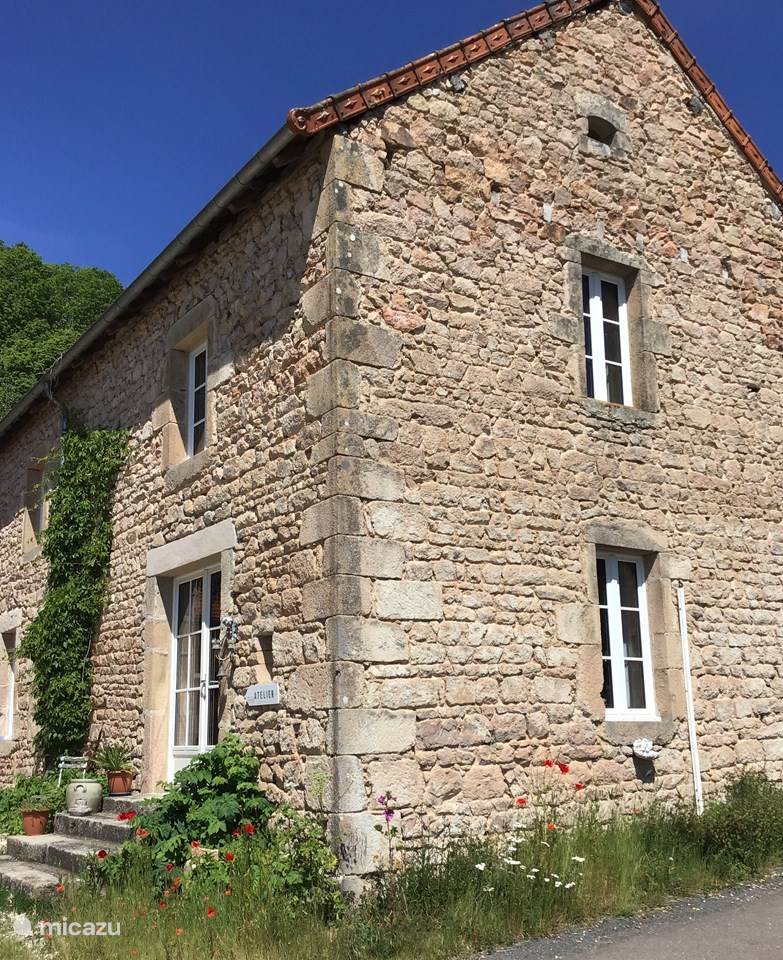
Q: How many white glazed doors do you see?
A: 1